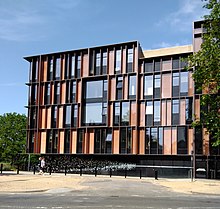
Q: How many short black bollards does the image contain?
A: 11